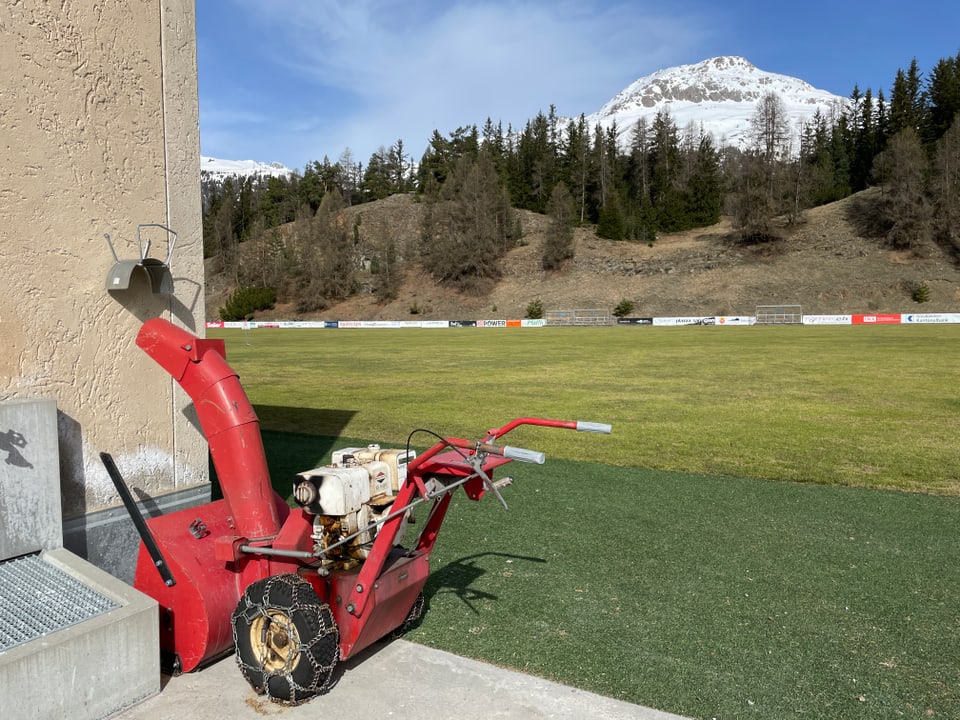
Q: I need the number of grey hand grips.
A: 2